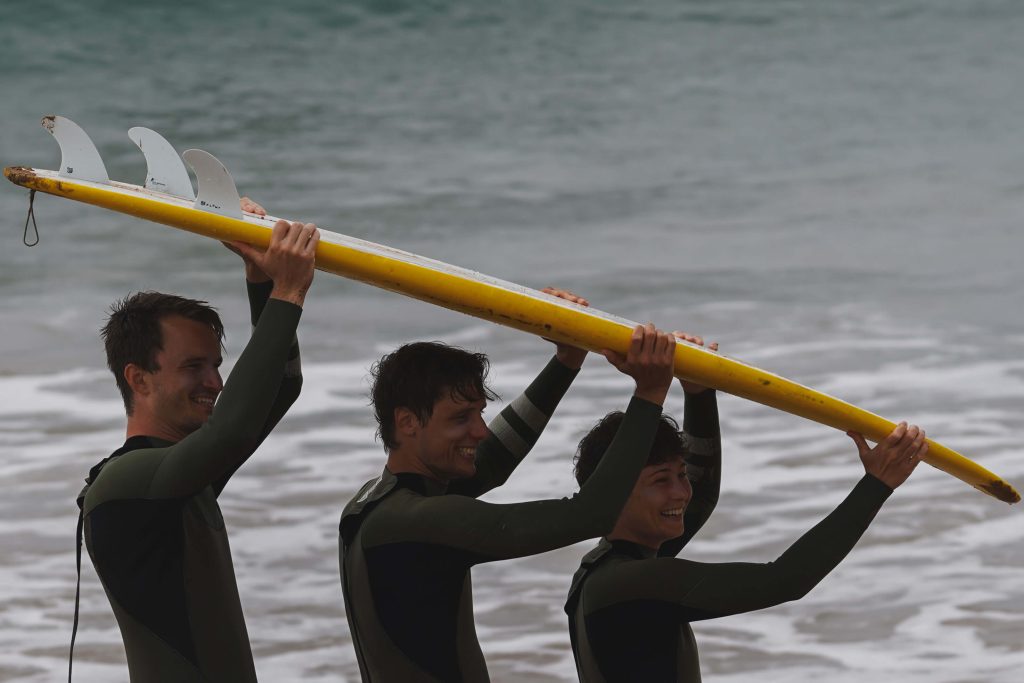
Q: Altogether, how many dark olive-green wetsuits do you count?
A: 3